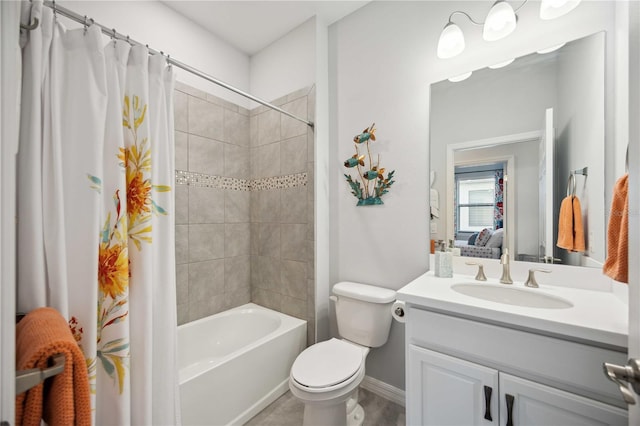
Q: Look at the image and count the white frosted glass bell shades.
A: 3